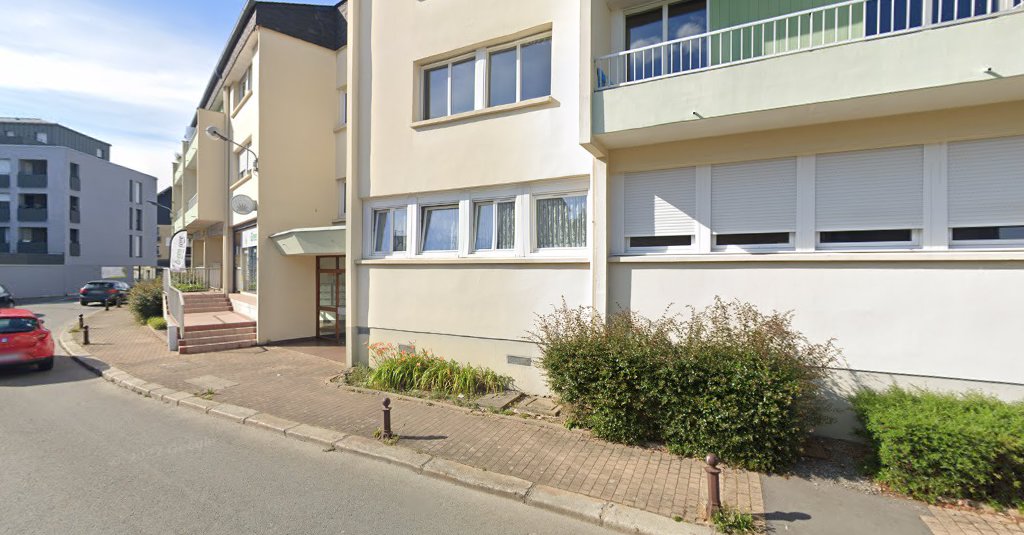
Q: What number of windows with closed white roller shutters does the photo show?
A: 4